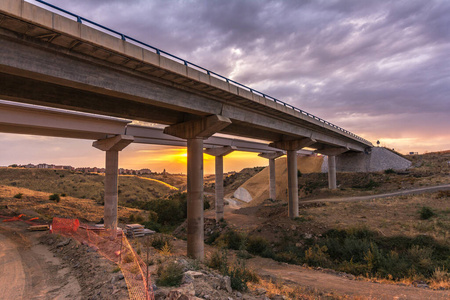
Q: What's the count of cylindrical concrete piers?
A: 6